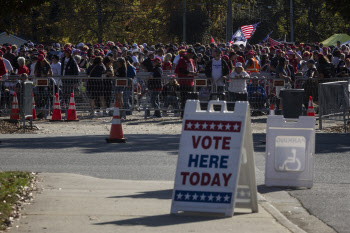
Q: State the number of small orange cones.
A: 7